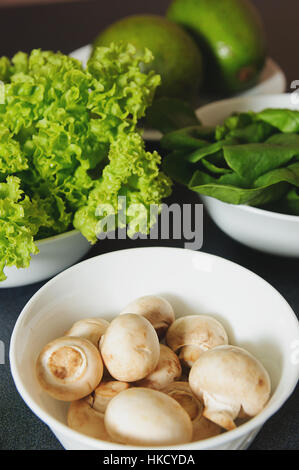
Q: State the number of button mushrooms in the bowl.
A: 10